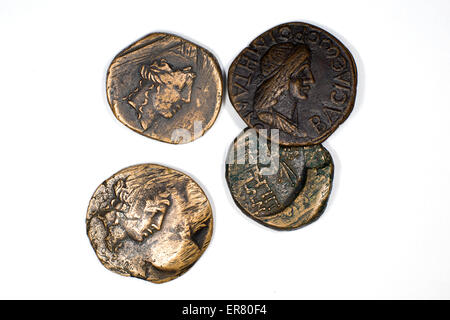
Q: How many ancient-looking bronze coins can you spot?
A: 4